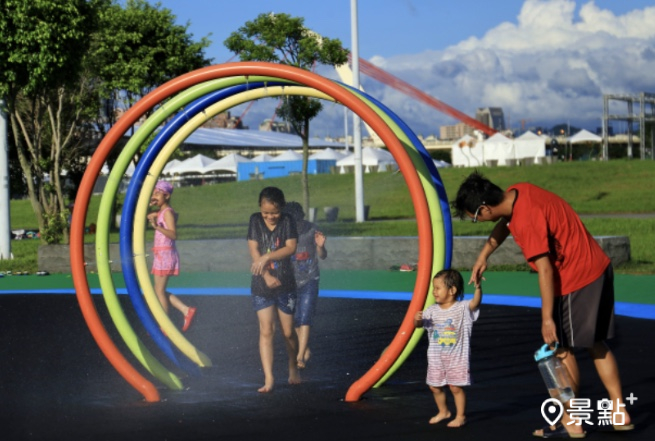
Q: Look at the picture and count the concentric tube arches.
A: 4